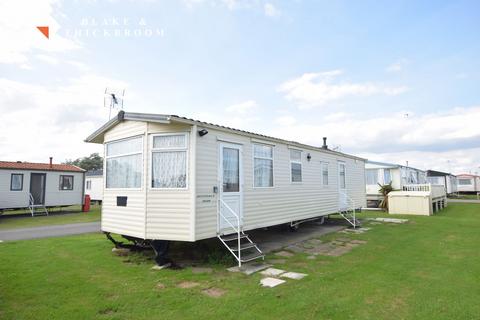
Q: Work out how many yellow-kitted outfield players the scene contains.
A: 0